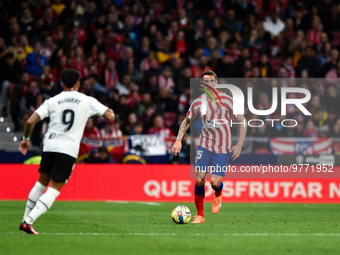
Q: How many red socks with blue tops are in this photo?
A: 2